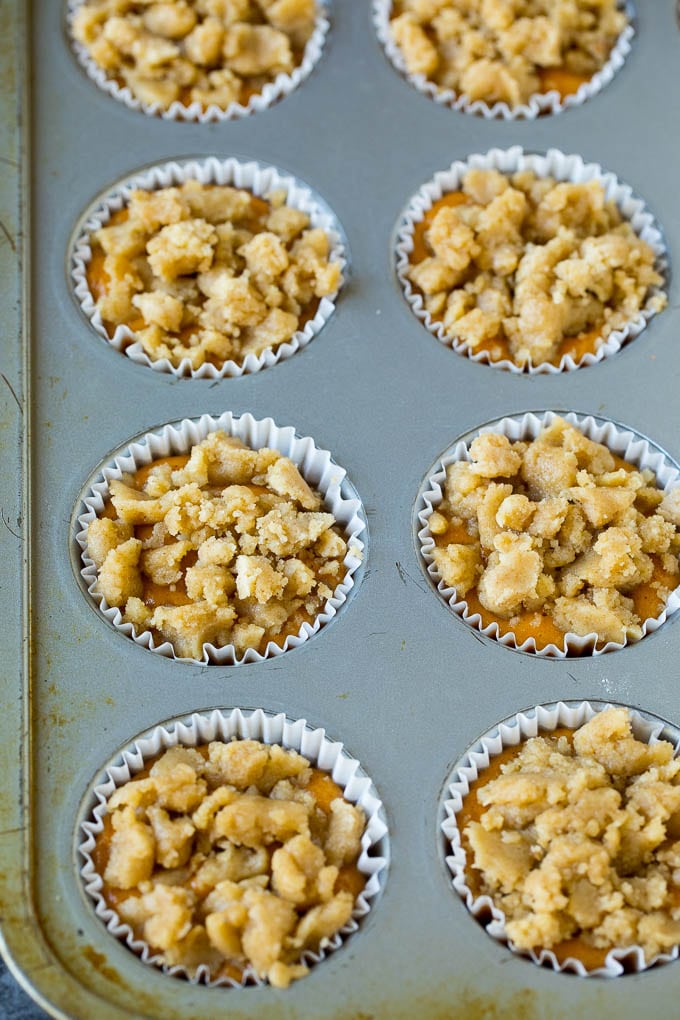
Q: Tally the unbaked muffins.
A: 8